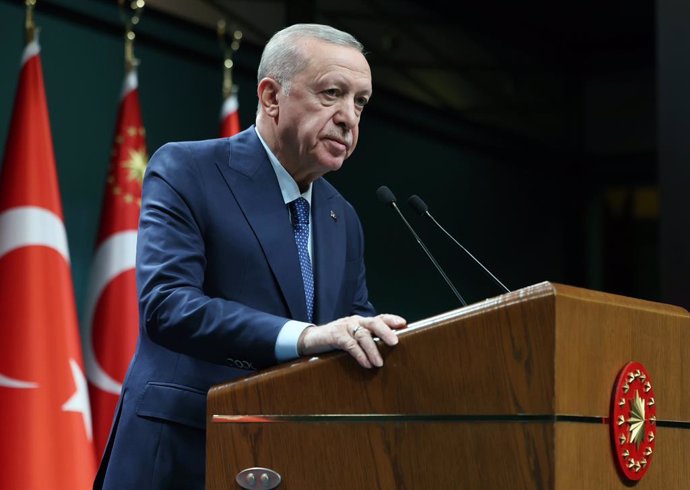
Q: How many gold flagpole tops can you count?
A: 3